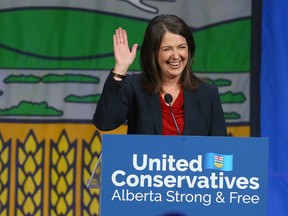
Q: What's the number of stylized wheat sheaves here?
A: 4